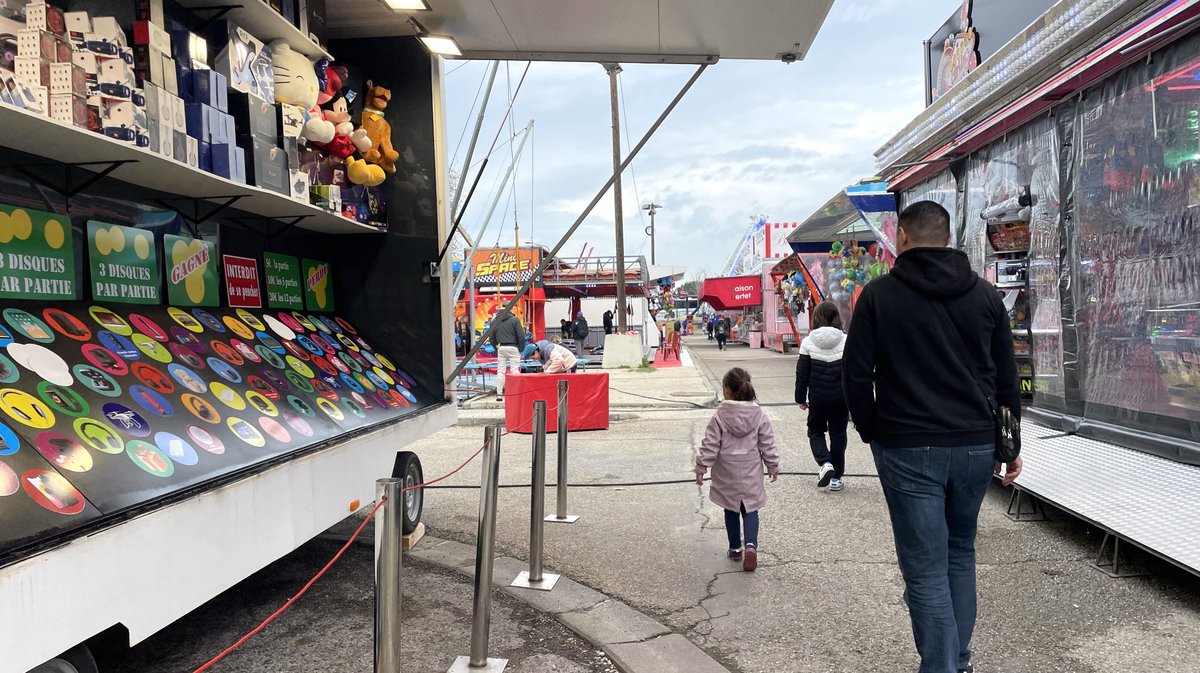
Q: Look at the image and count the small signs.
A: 6